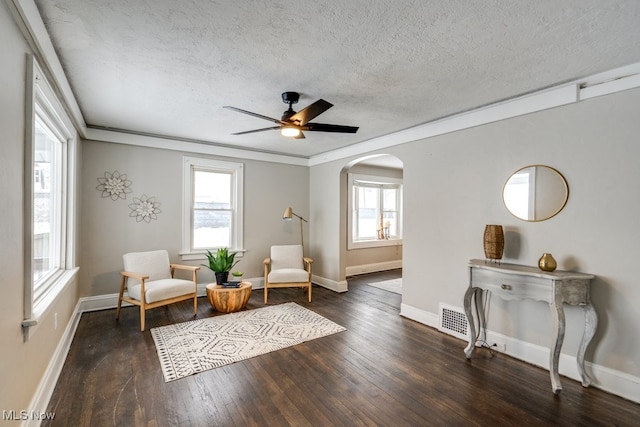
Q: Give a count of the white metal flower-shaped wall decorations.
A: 2